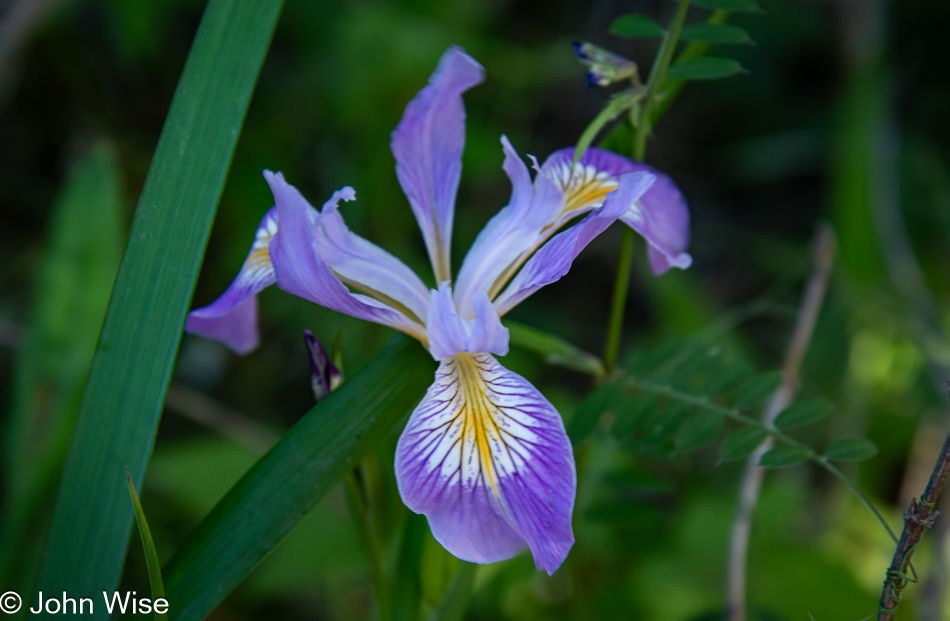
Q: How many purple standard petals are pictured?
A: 3